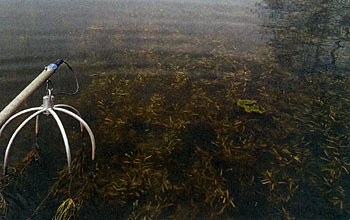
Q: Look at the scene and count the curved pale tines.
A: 6